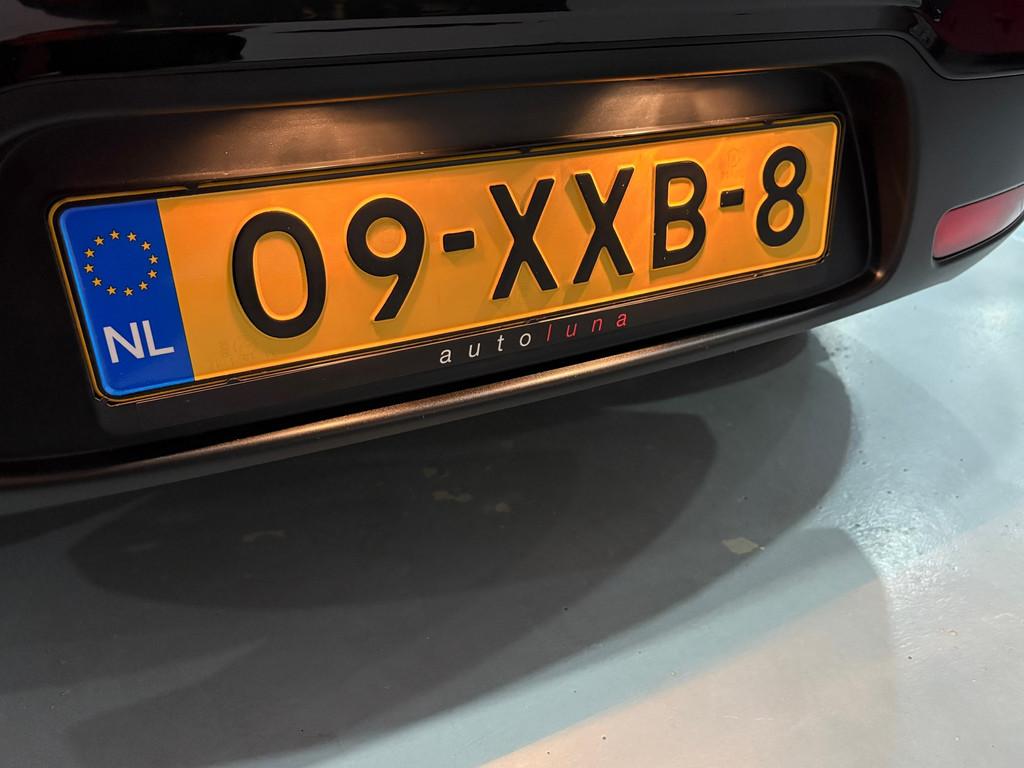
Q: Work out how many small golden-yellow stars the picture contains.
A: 12